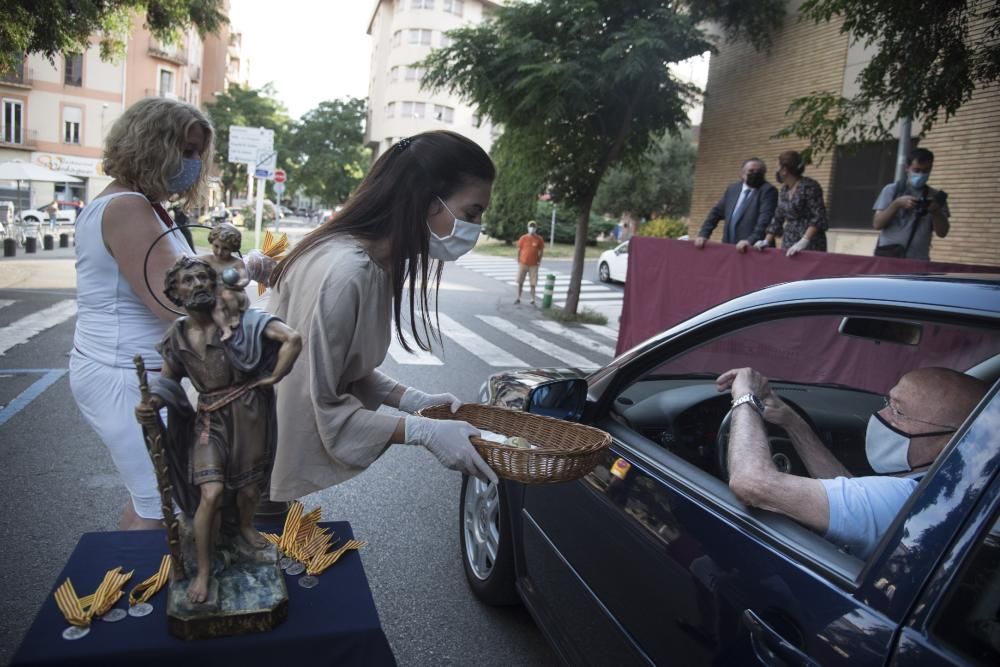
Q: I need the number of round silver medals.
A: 6